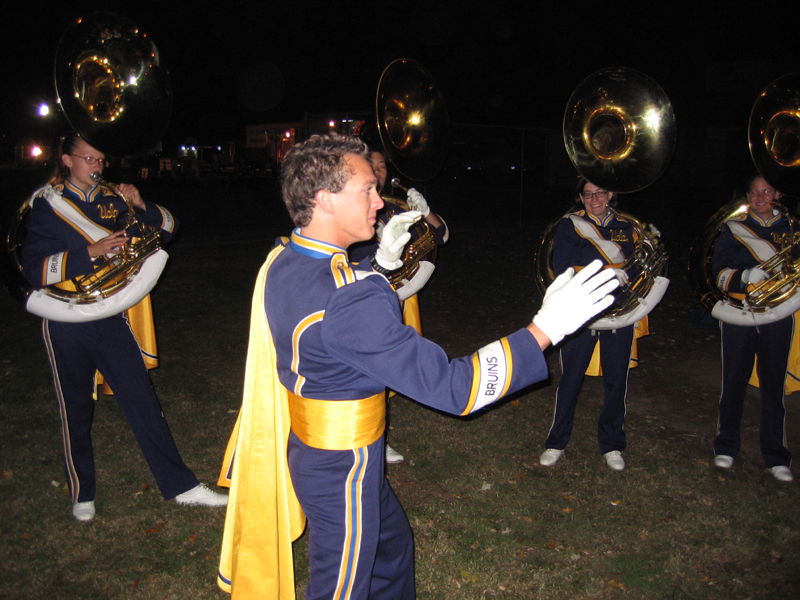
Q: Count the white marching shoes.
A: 7